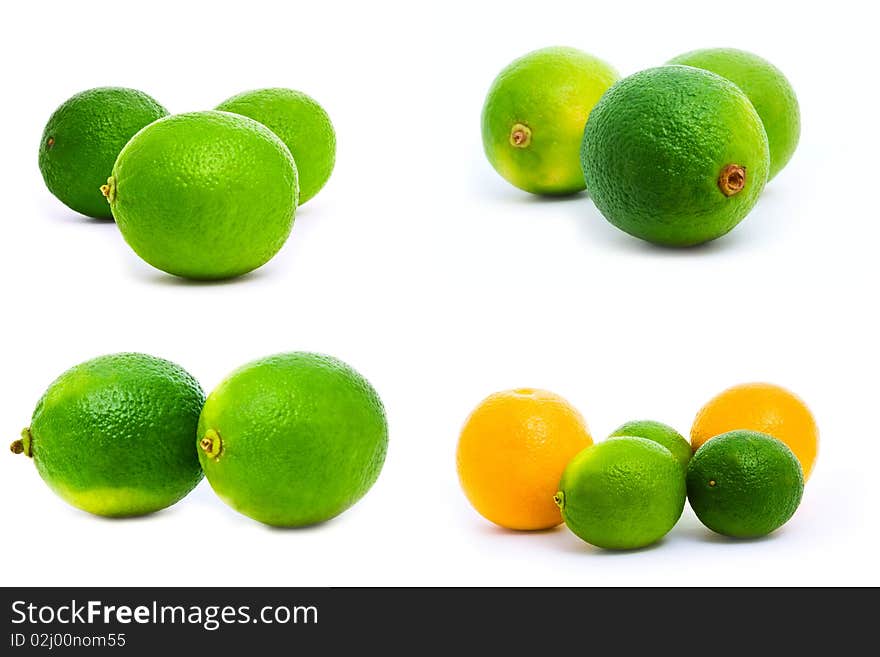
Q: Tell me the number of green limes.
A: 11